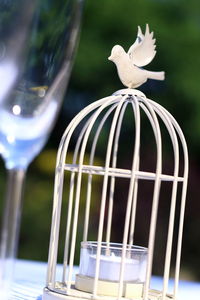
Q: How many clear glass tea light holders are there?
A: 1